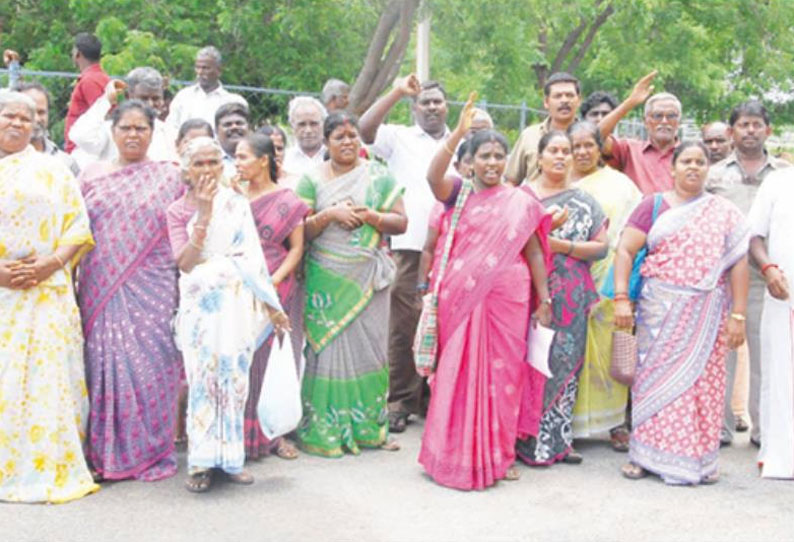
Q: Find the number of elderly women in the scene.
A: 2